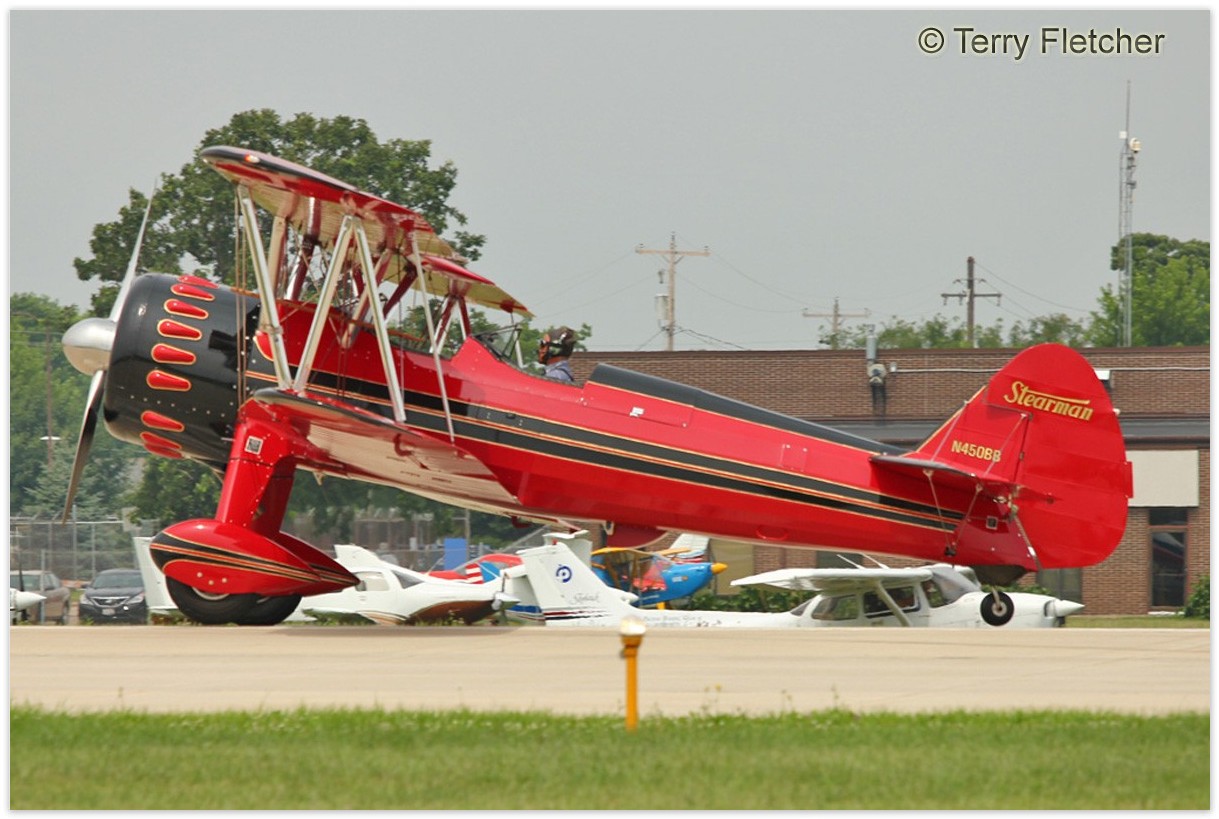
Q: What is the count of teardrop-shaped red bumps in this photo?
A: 9